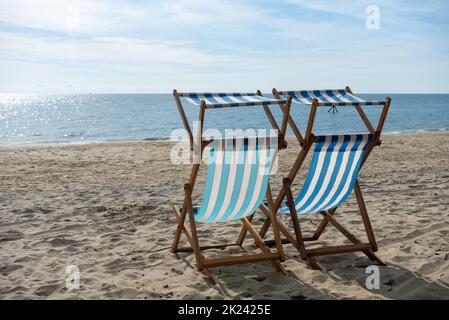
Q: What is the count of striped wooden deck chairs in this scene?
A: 2